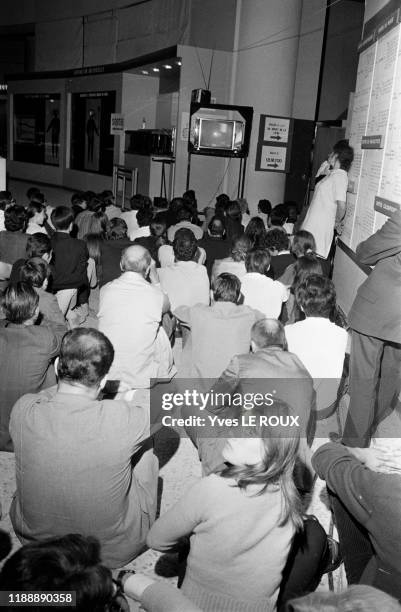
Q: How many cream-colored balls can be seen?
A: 0